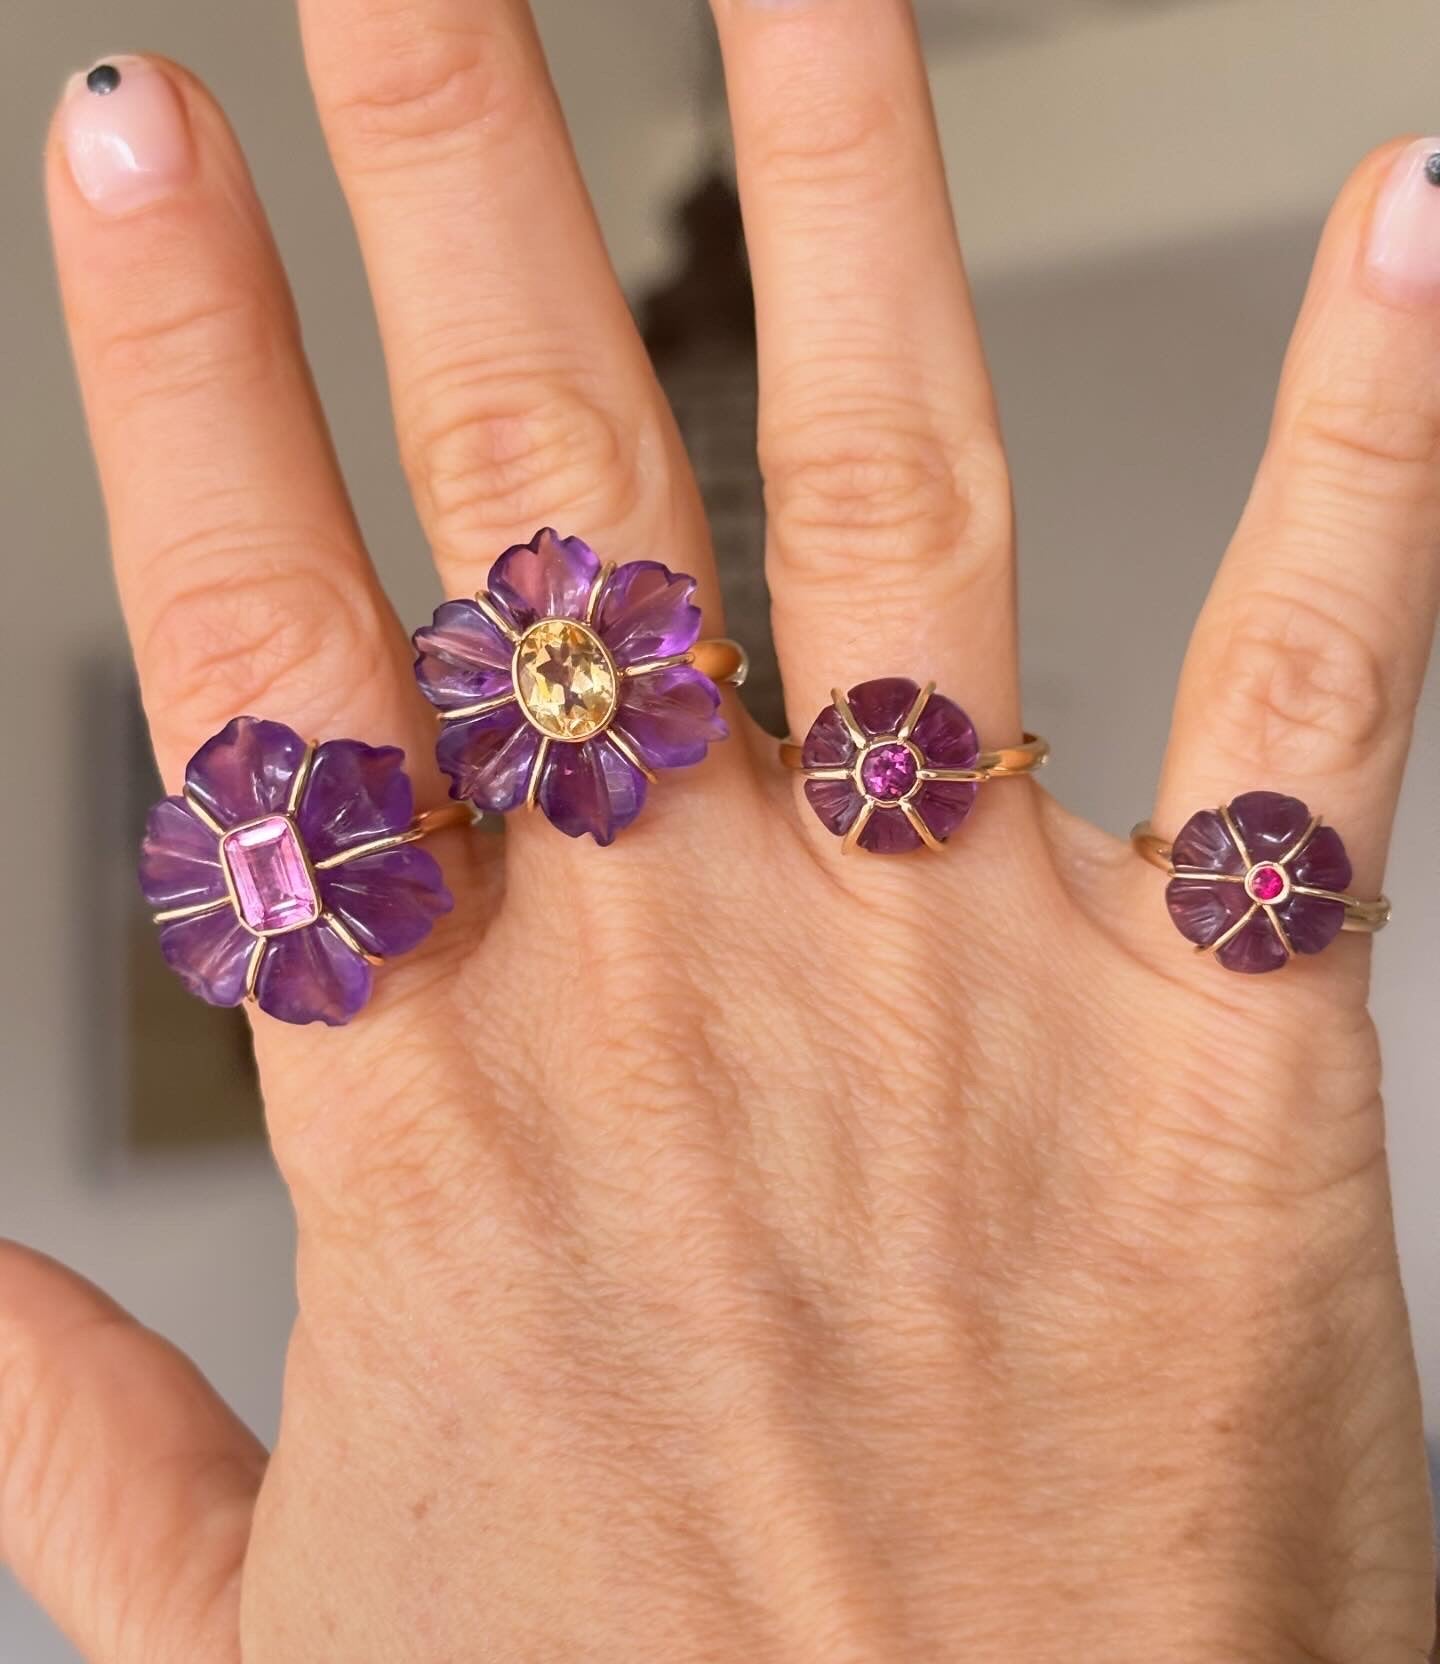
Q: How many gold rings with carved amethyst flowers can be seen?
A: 4